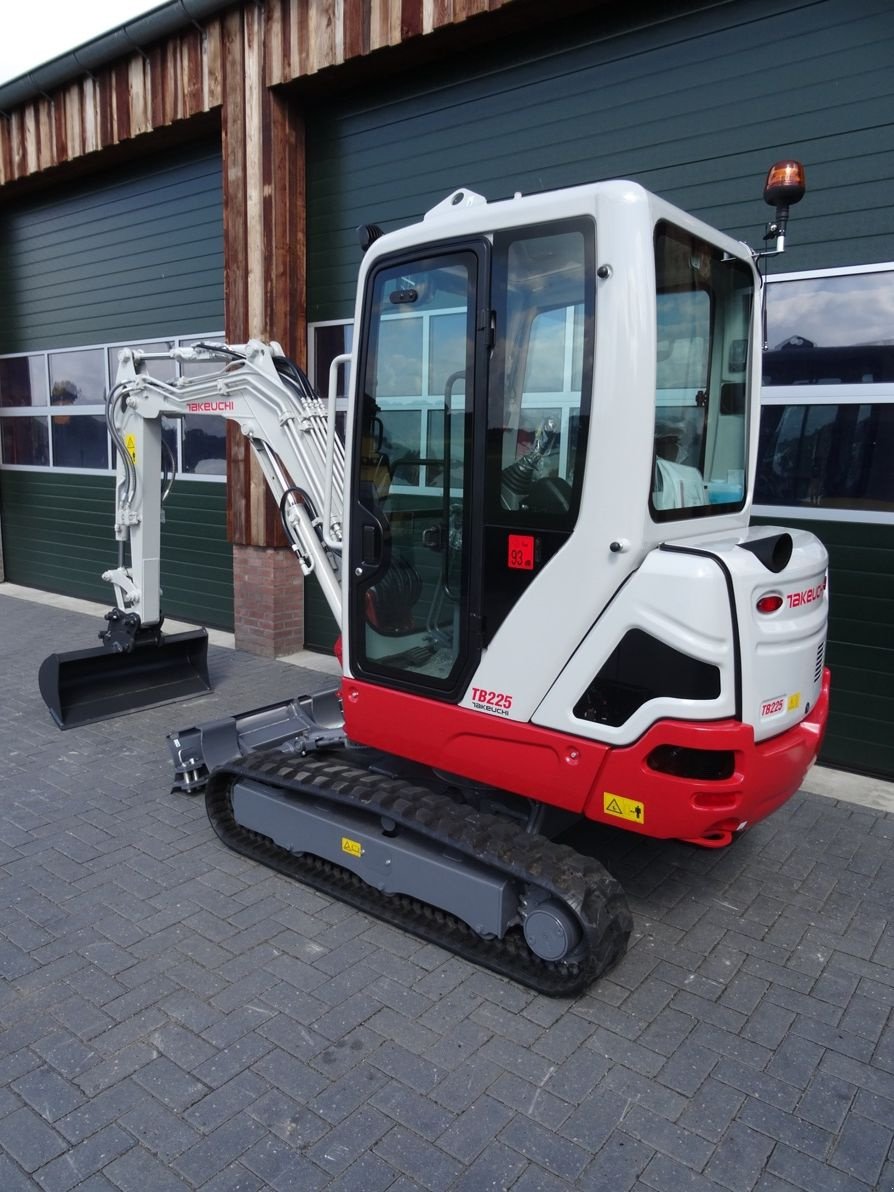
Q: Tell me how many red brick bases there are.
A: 1